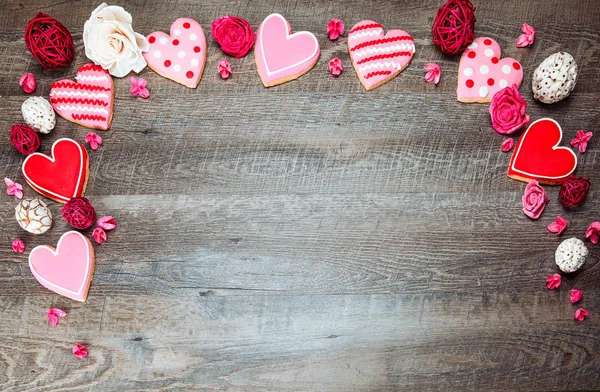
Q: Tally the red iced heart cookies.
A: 2